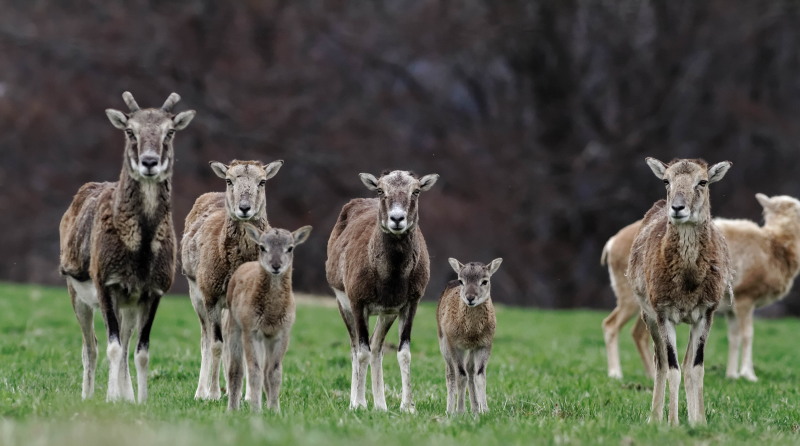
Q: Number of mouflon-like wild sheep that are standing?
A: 7